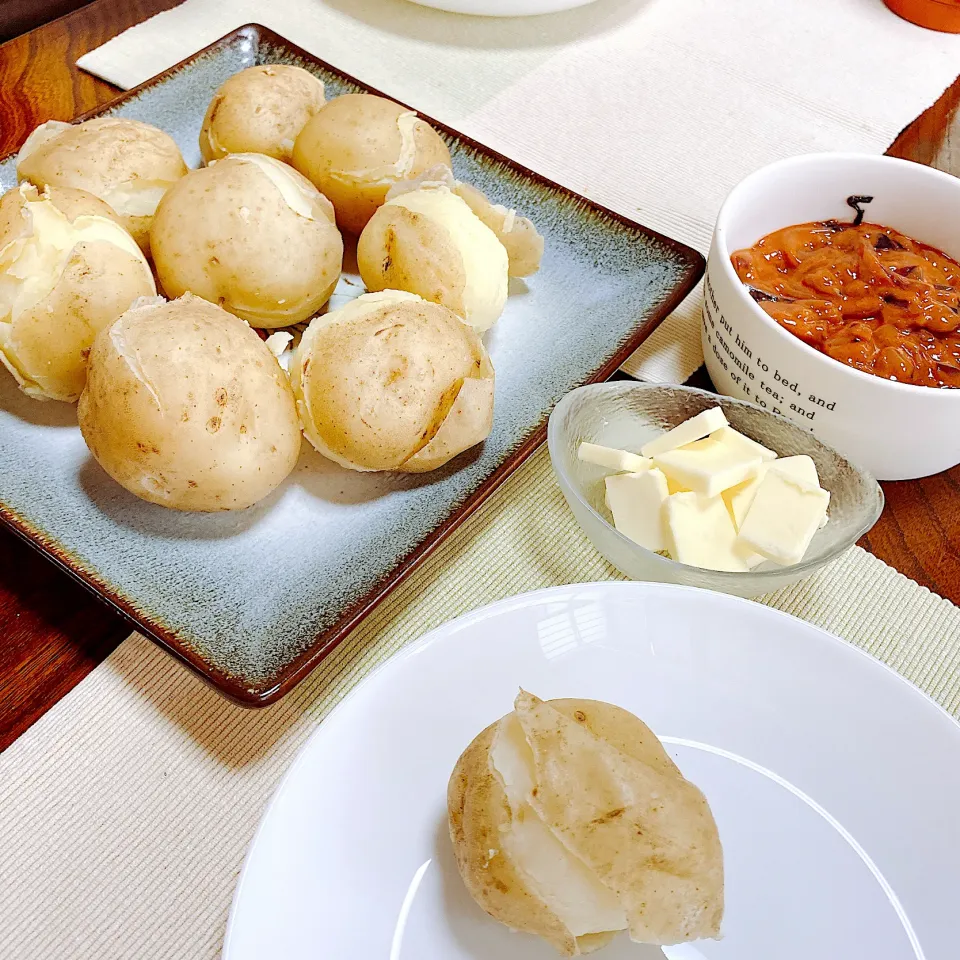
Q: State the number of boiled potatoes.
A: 9